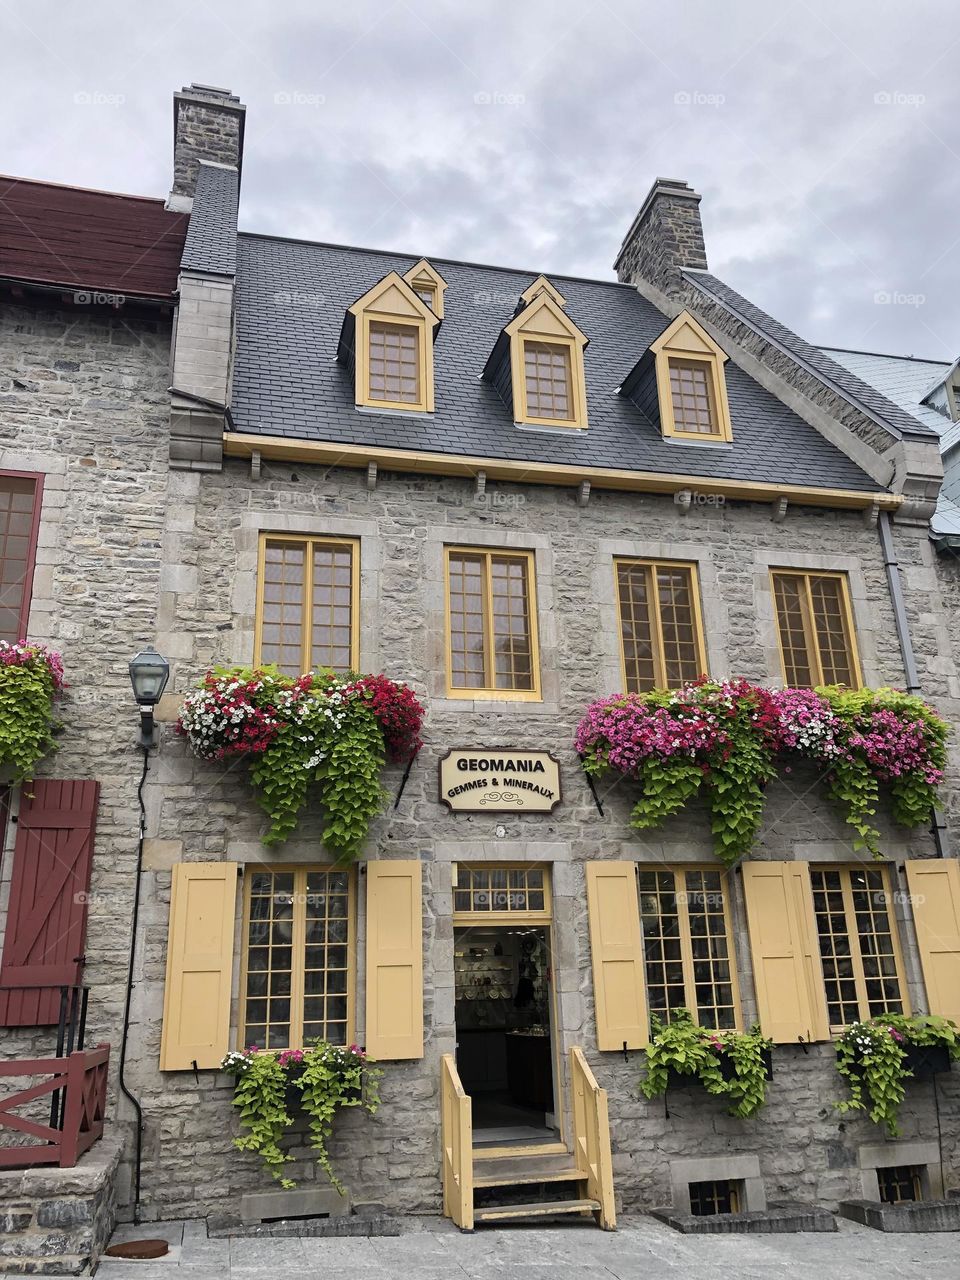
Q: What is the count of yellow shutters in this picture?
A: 6